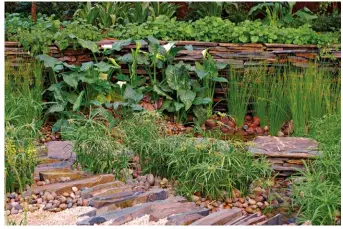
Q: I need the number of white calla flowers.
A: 4